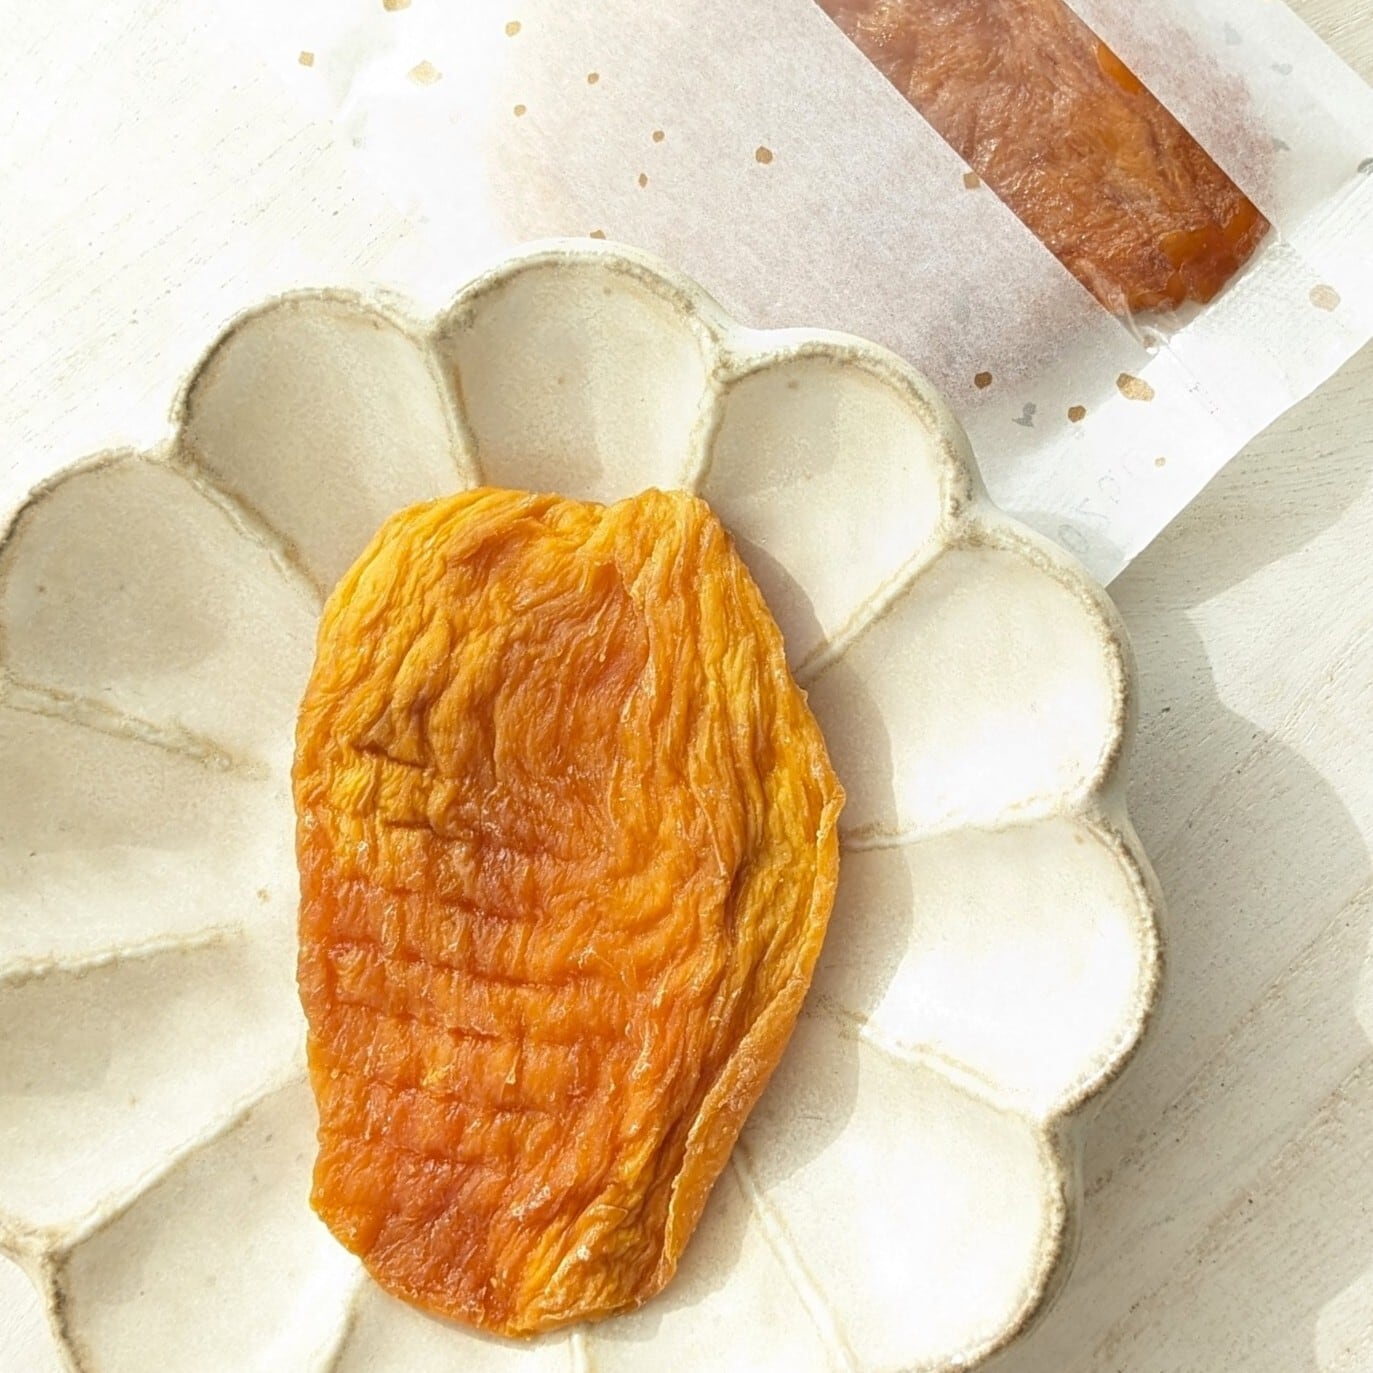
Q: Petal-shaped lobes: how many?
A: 12